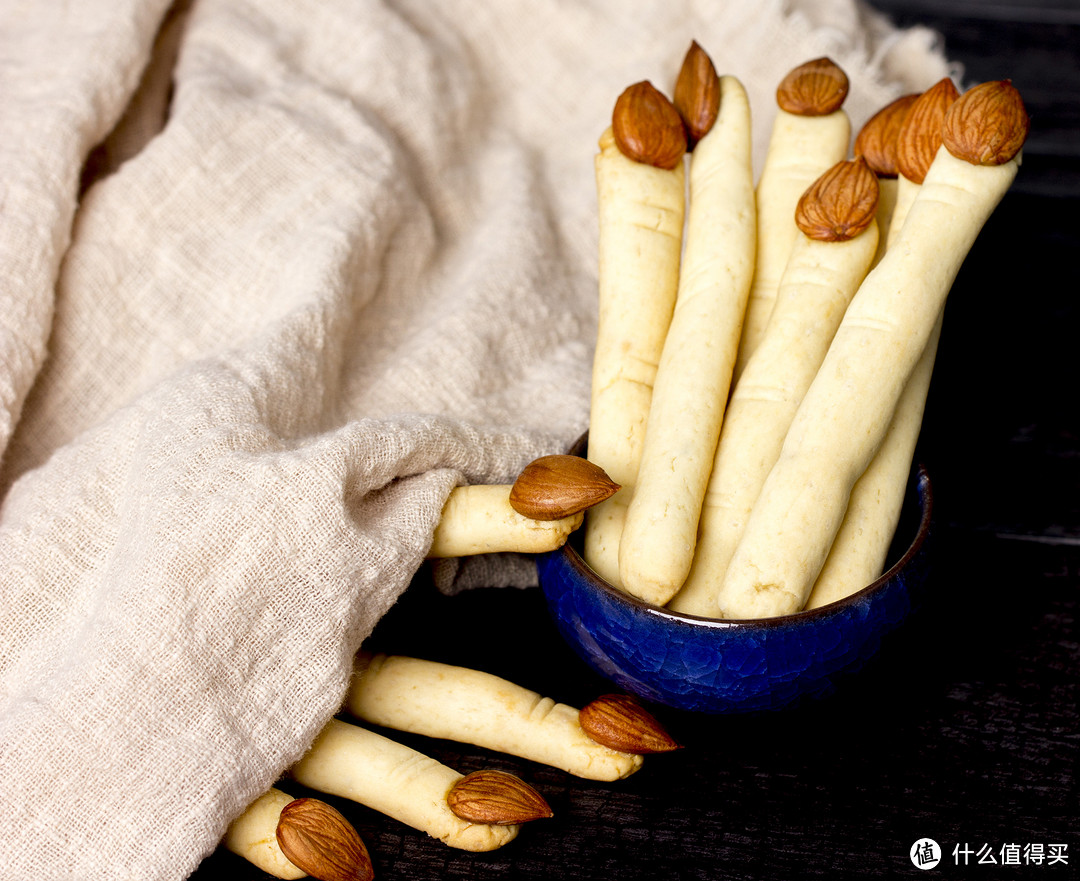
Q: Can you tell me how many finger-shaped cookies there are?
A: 11